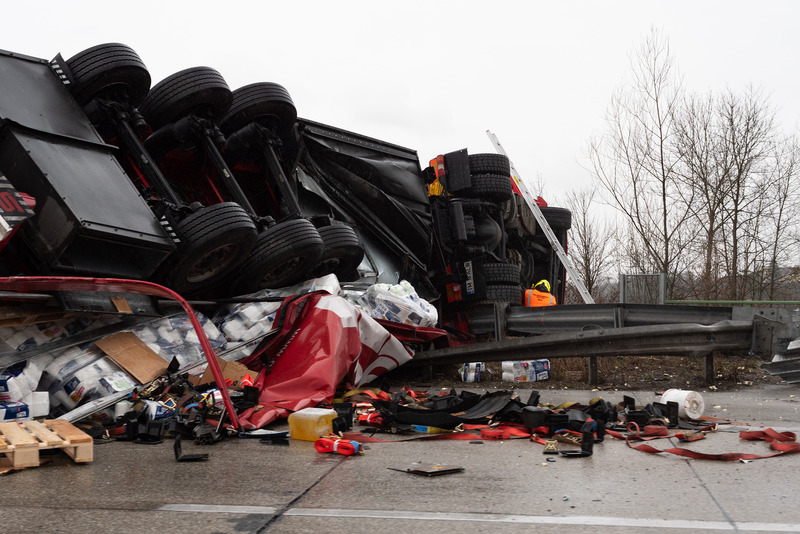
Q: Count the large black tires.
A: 11